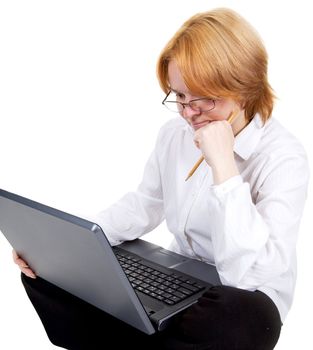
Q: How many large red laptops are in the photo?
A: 0